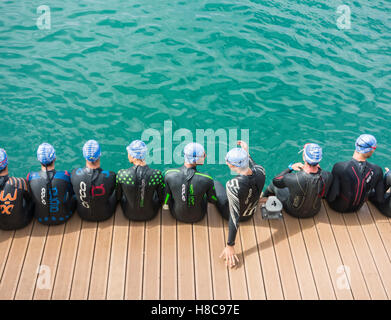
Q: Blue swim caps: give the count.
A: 8